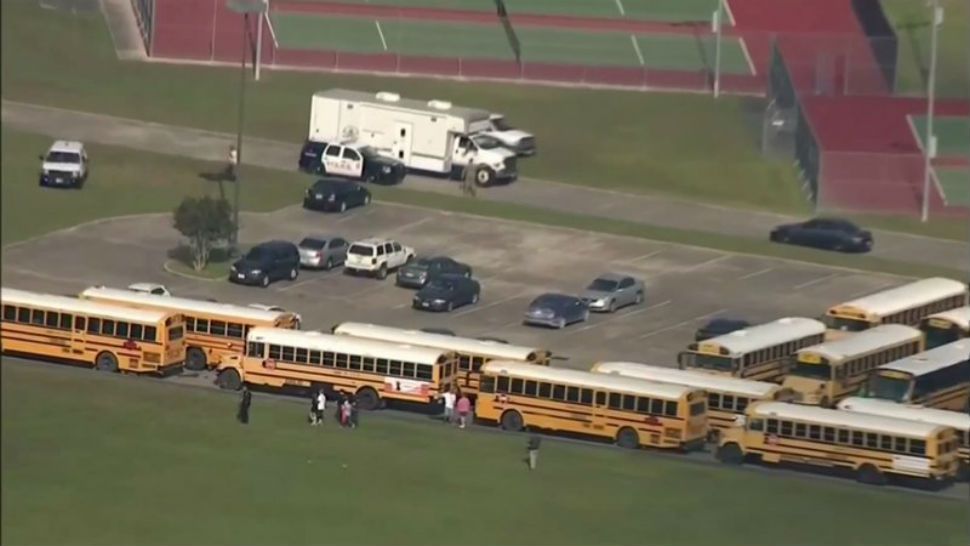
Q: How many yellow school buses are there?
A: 13